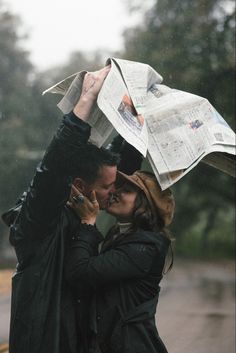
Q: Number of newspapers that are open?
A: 1